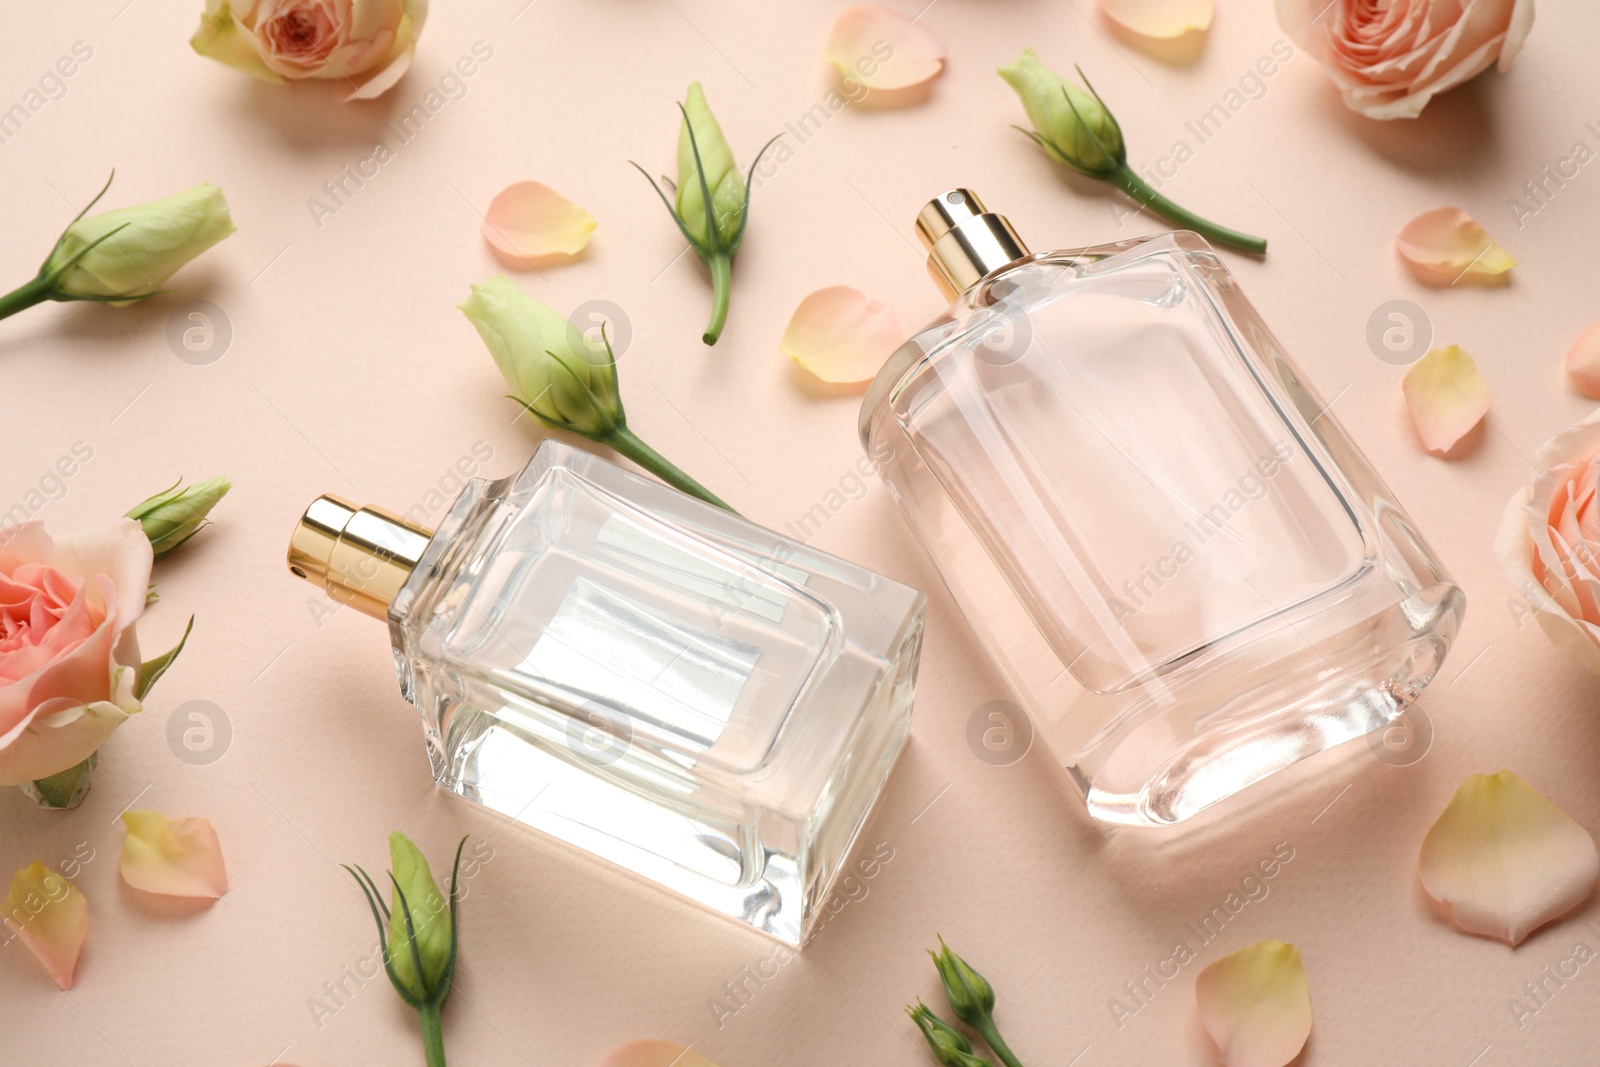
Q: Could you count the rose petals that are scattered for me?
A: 12